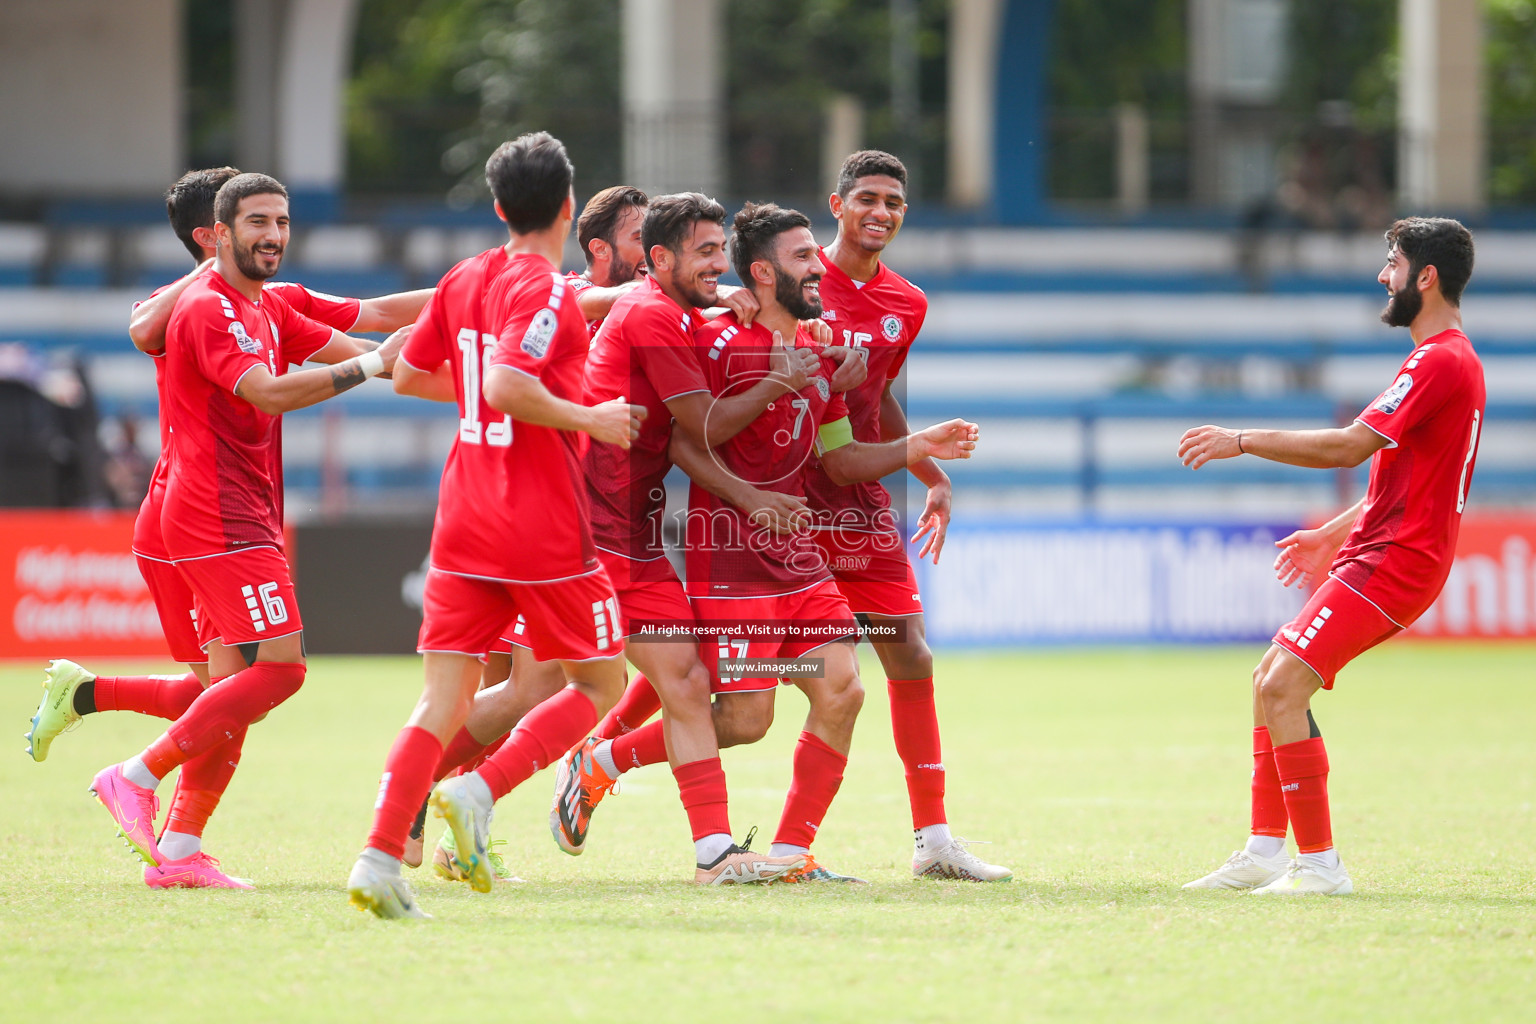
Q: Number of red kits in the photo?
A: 8